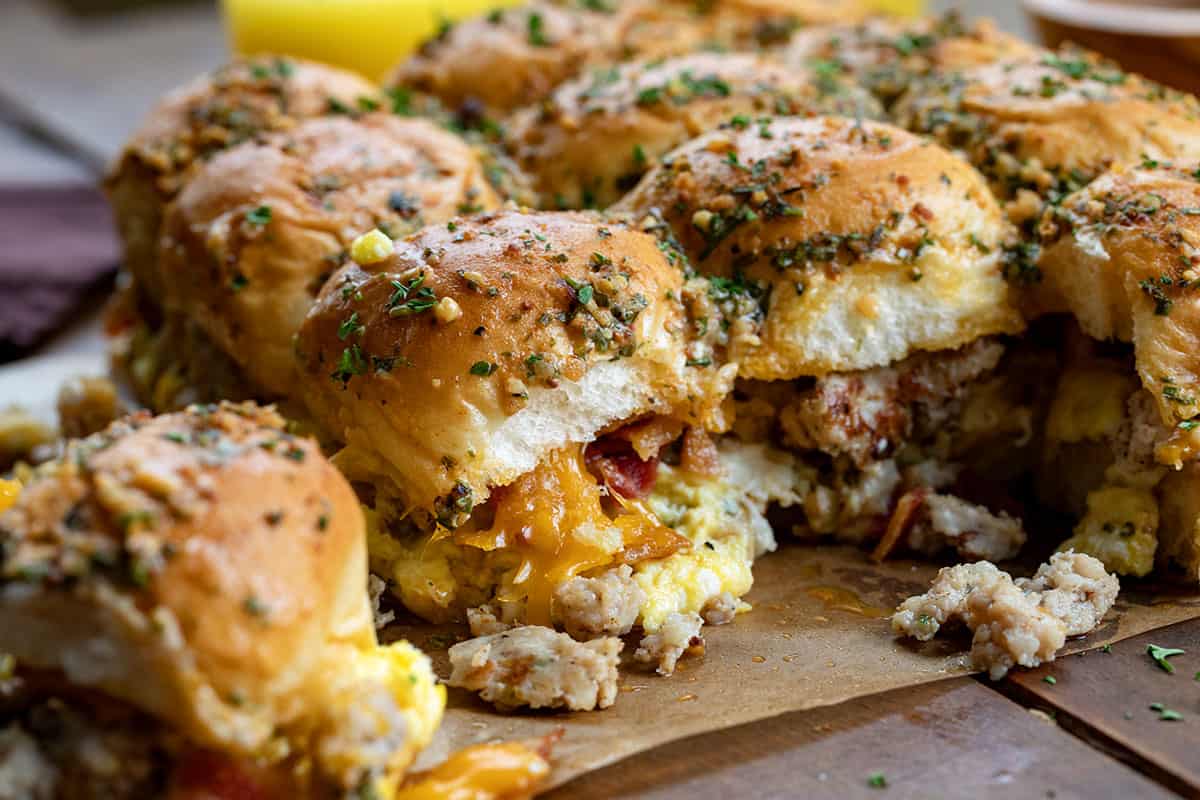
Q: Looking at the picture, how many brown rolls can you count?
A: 11